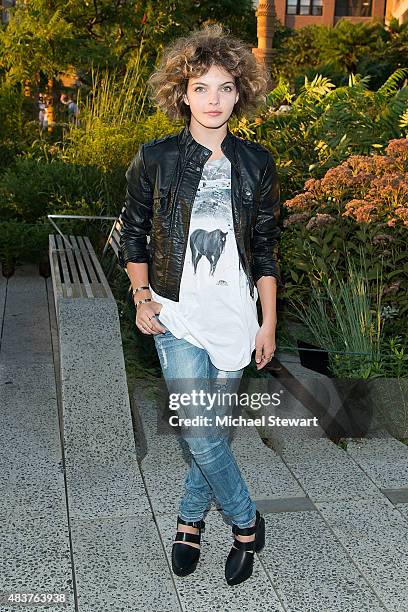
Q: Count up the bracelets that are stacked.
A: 2